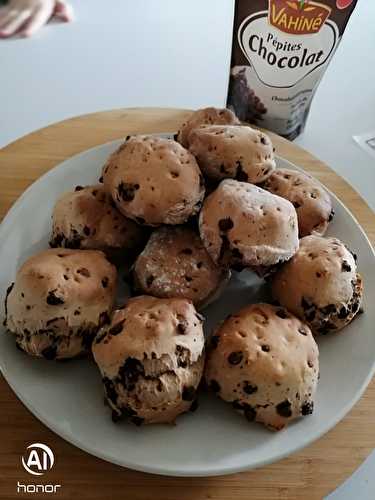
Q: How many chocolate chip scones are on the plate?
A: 11